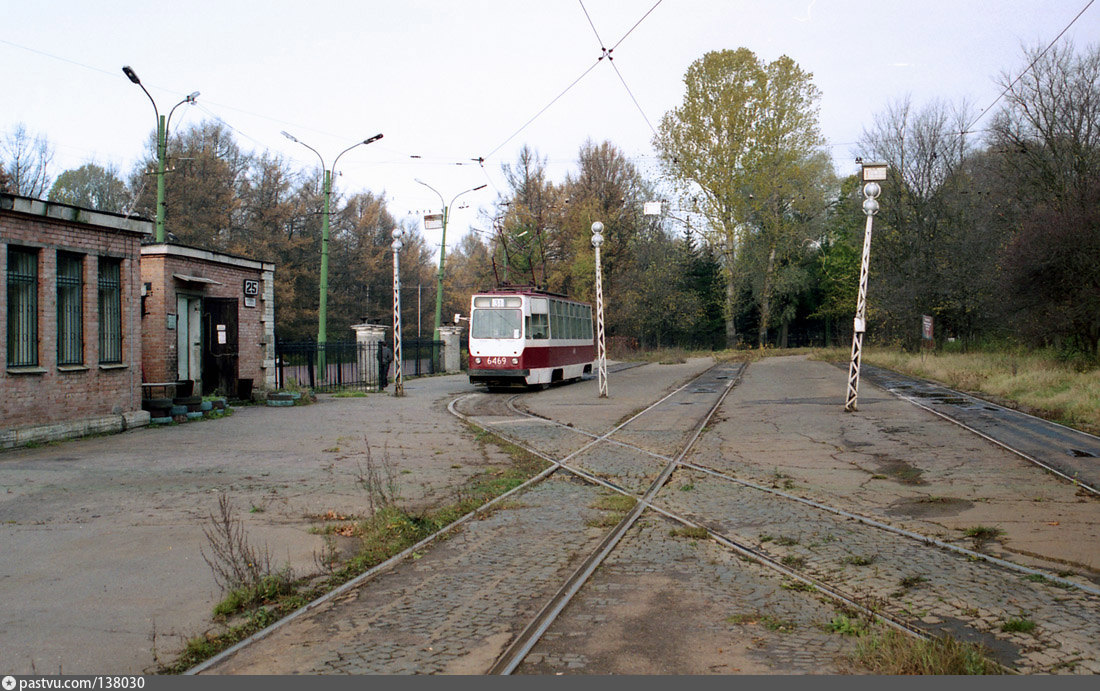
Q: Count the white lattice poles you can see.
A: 3